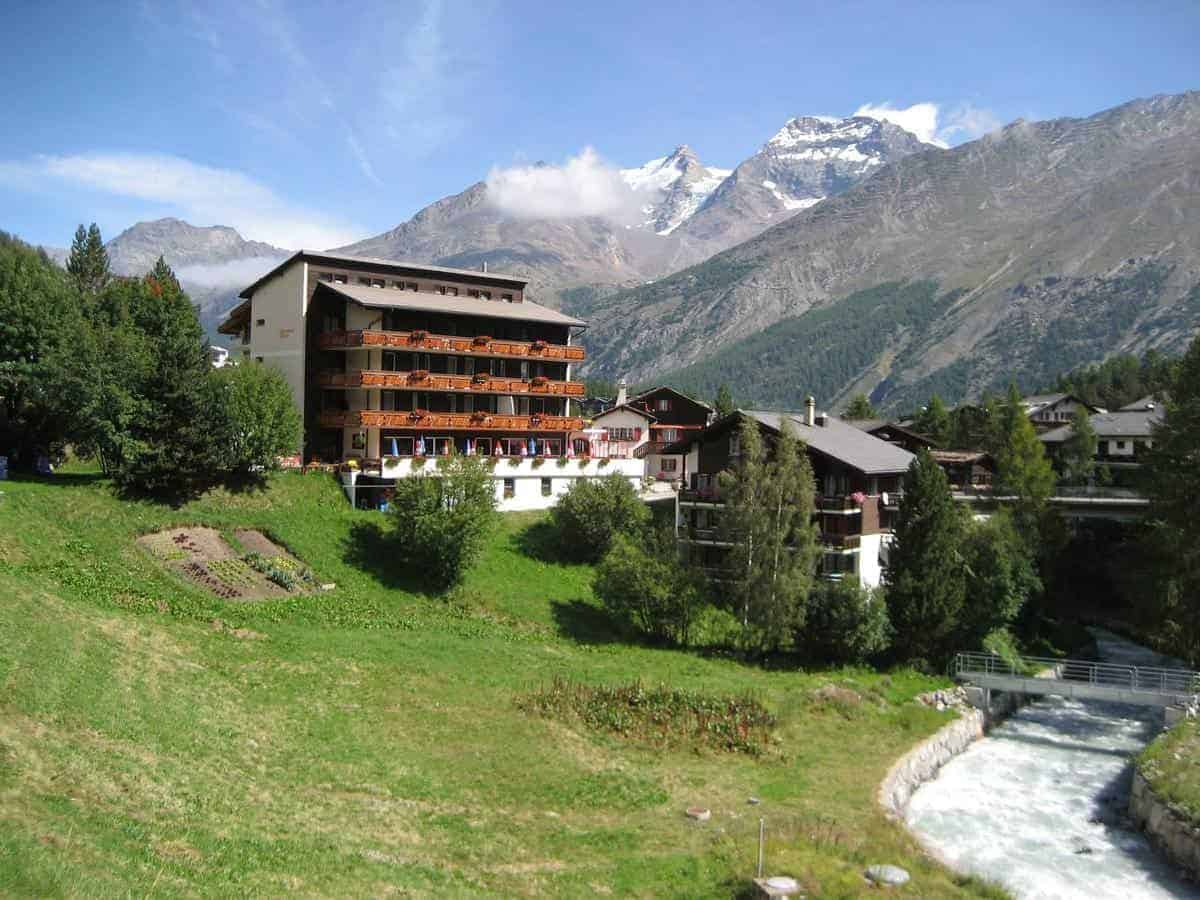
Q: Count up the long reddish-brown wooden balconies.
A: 3